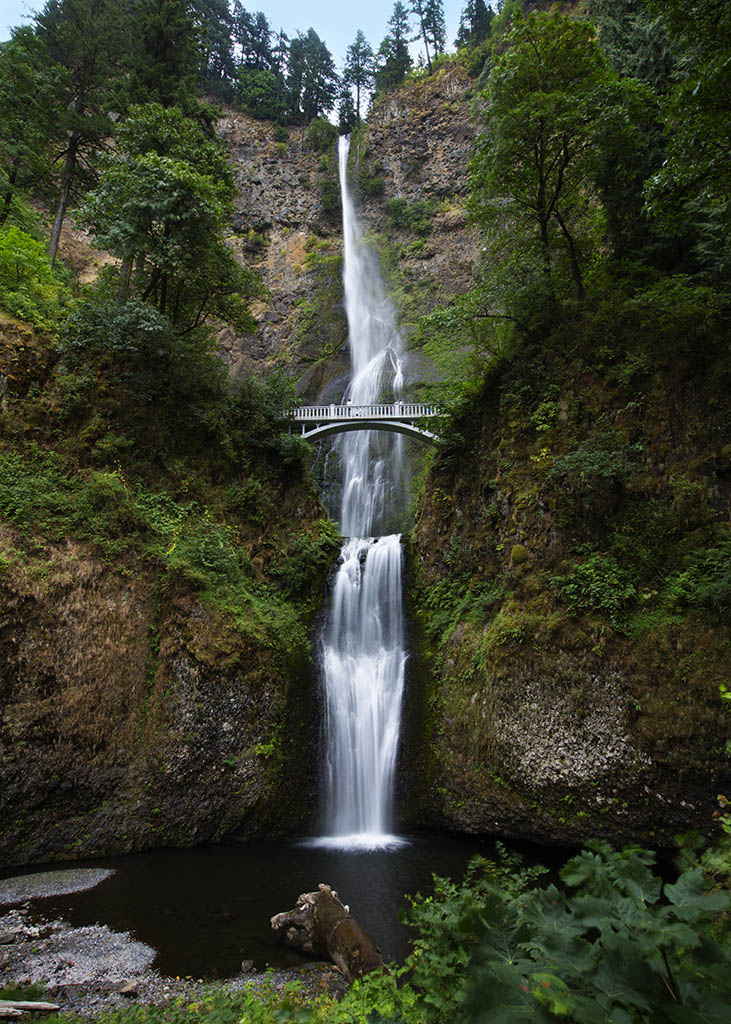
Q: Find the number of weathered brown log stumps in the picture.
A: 1